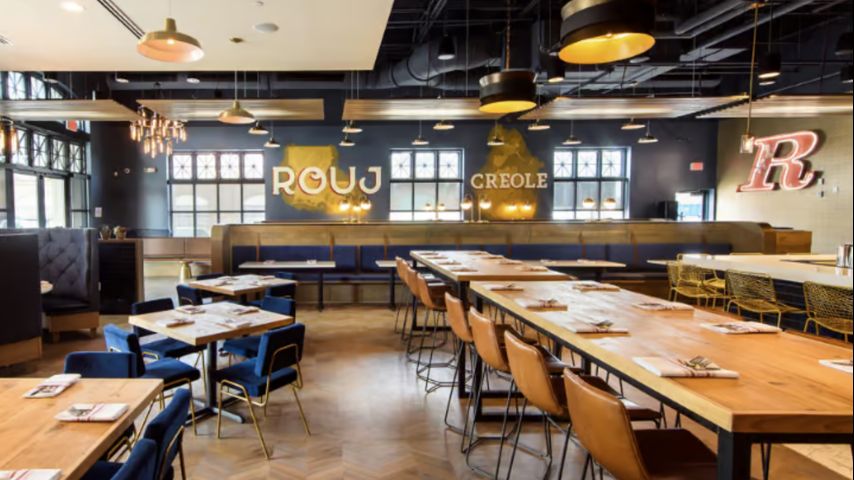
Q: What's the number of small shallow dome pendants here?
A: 11